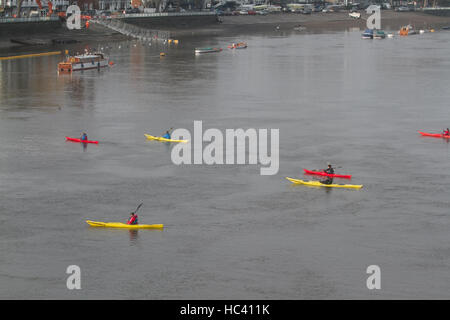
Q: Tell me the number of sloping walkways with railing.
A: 1